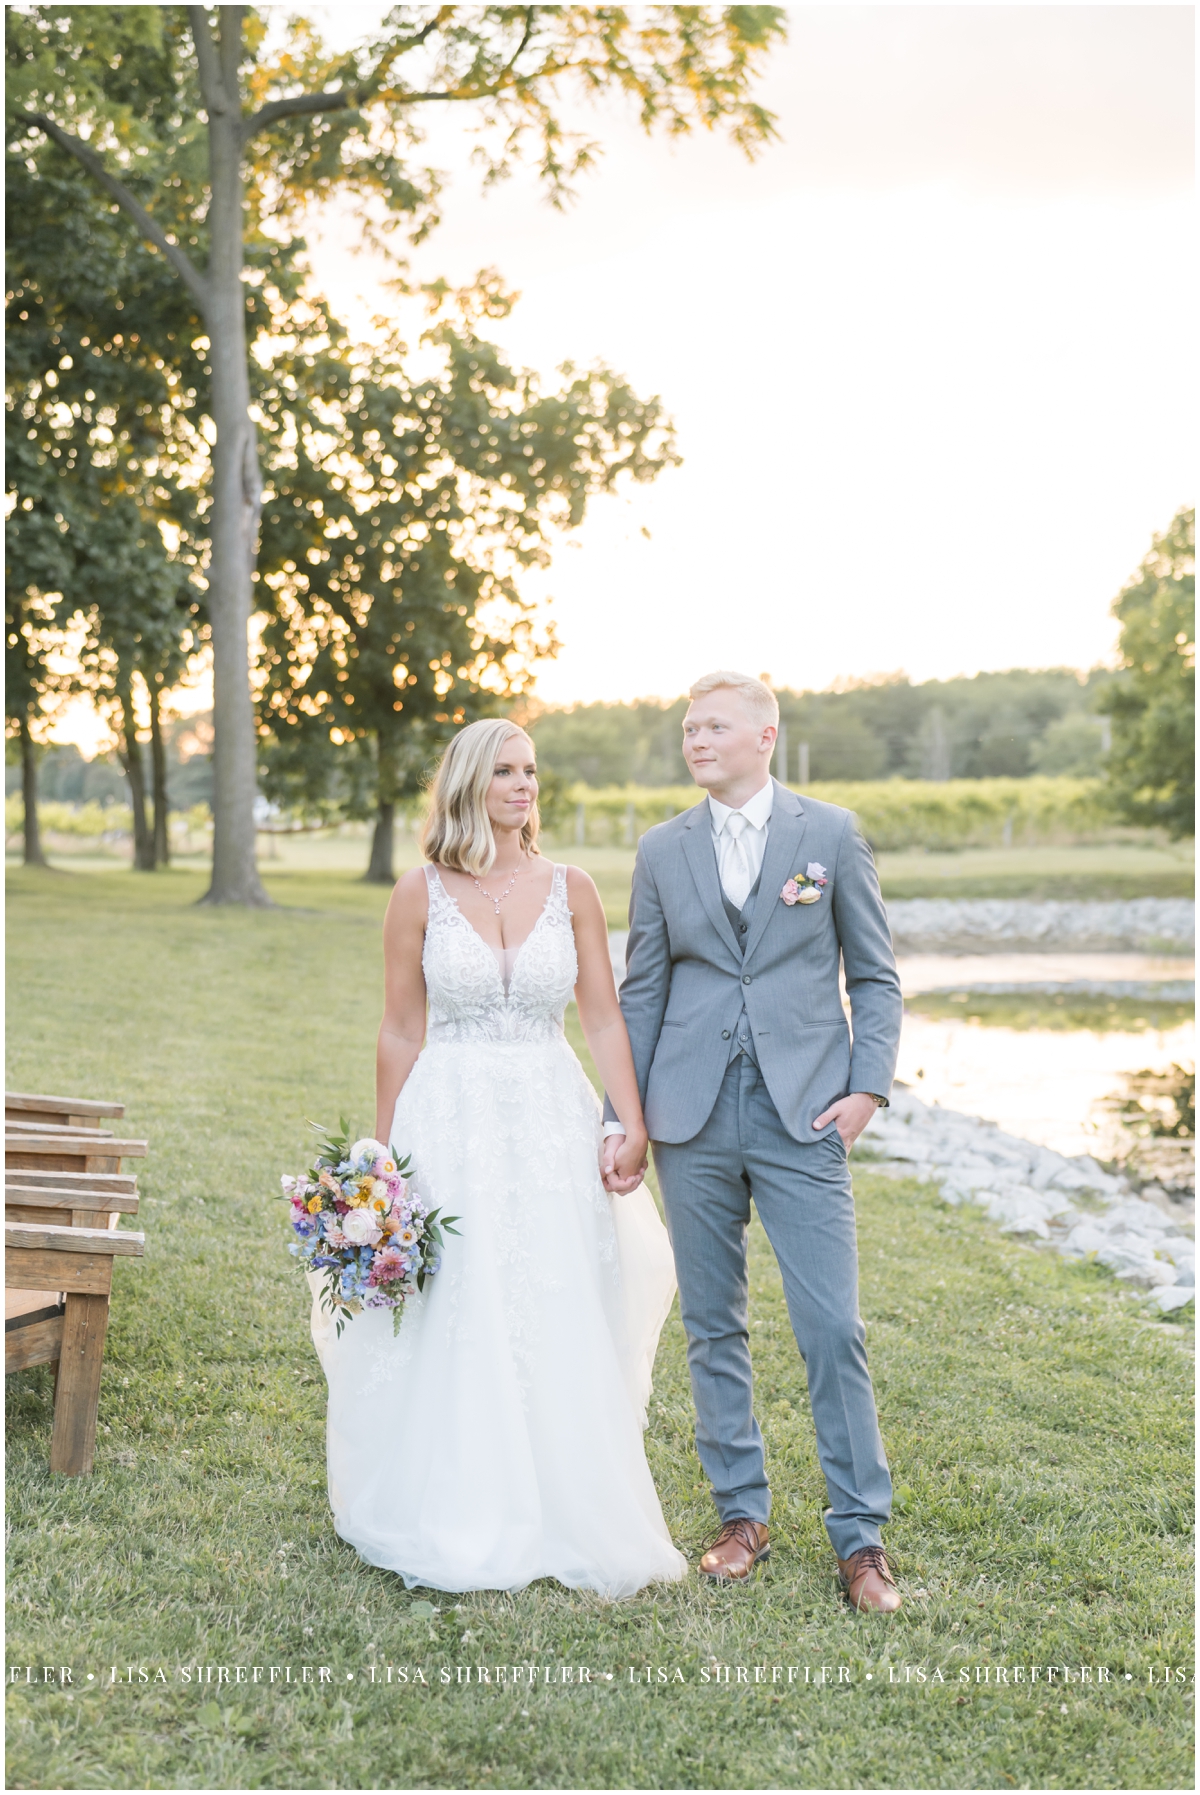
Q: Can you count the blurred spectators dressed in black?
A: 0